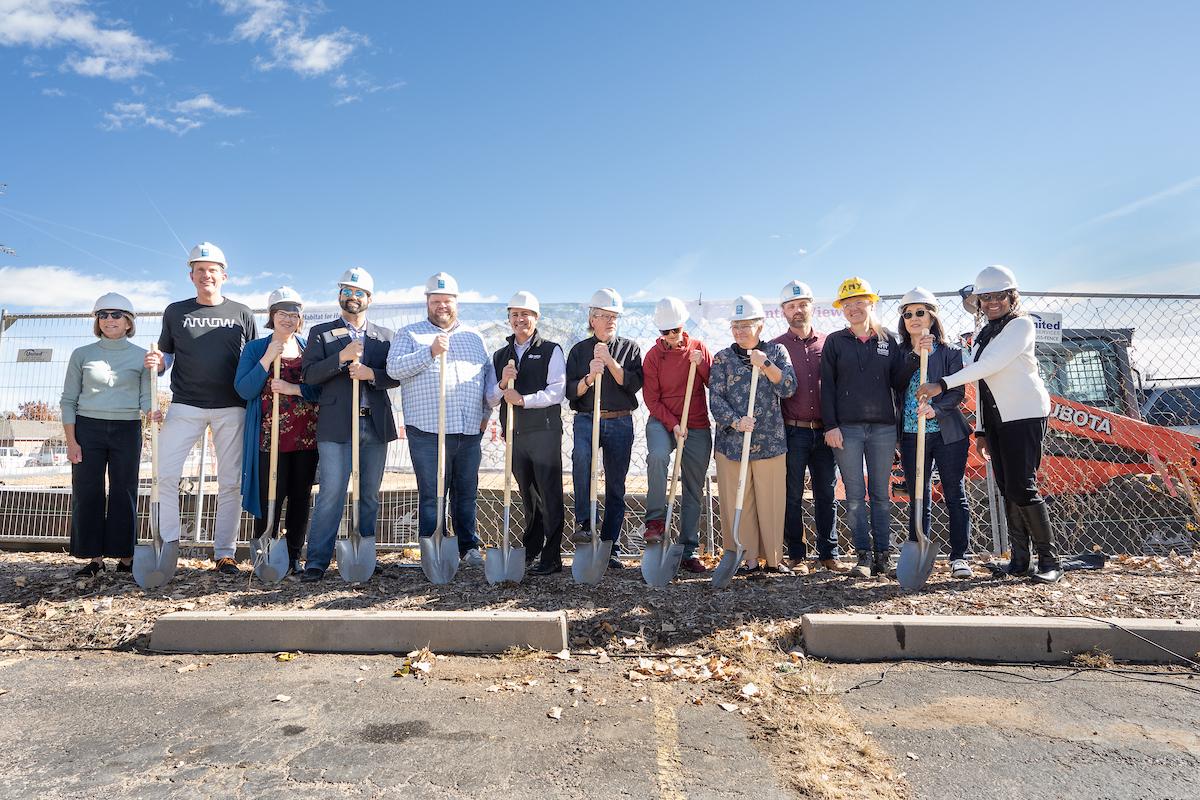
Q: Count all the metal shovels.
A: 9